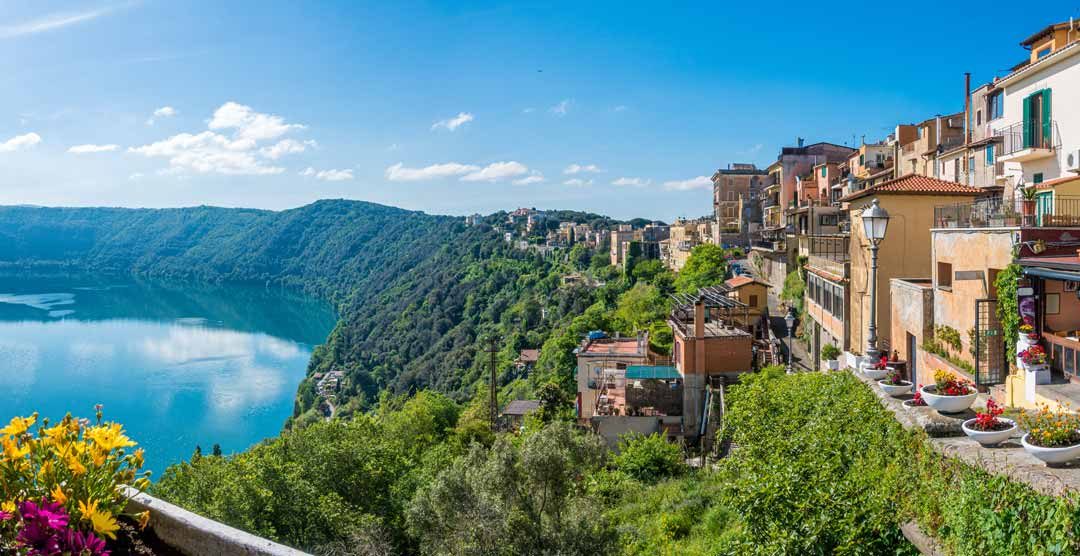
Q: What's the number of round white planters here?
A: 6